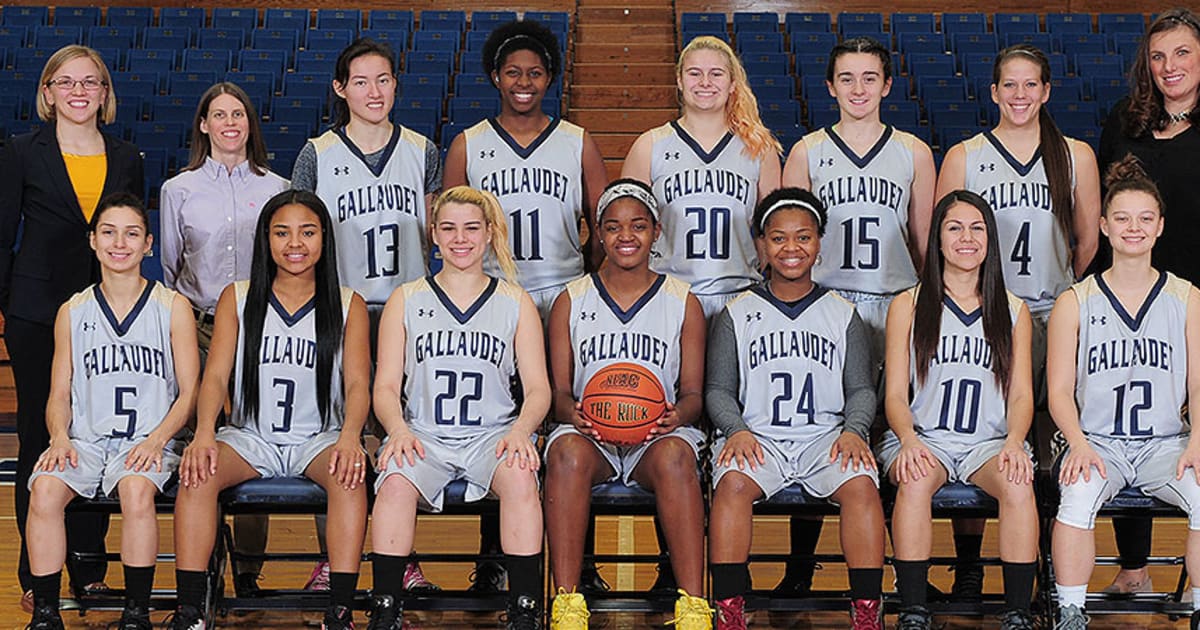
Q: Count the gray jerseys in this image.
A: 12